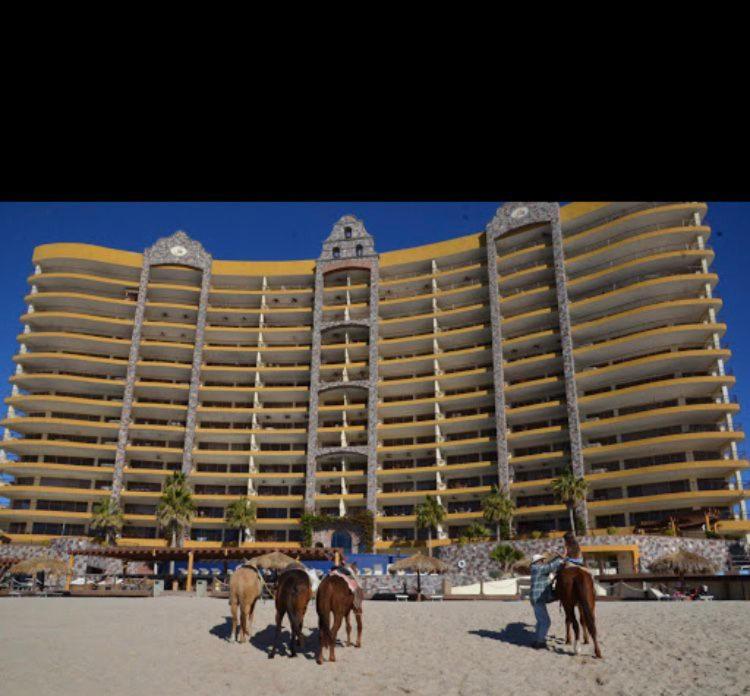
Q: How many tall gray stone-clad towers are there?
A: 3